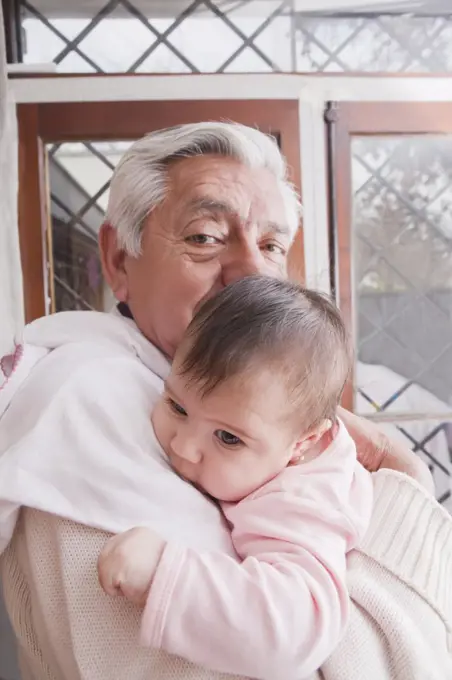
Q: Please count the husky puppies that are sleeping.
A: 0